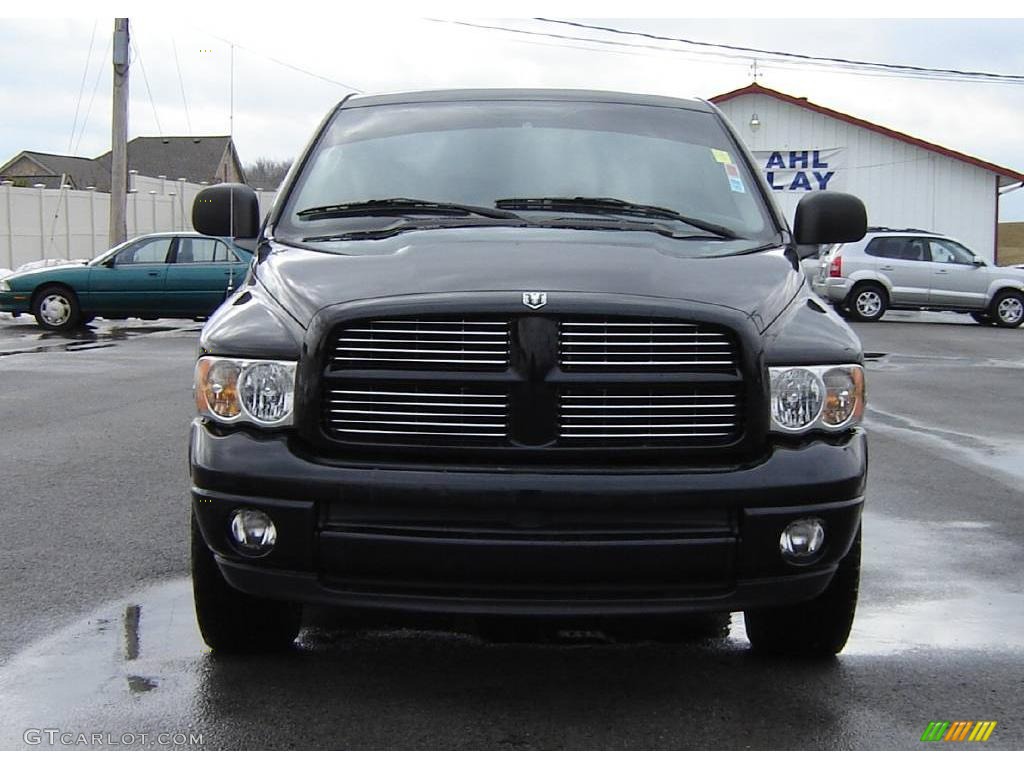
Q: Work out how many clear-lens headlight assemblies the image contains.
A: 2